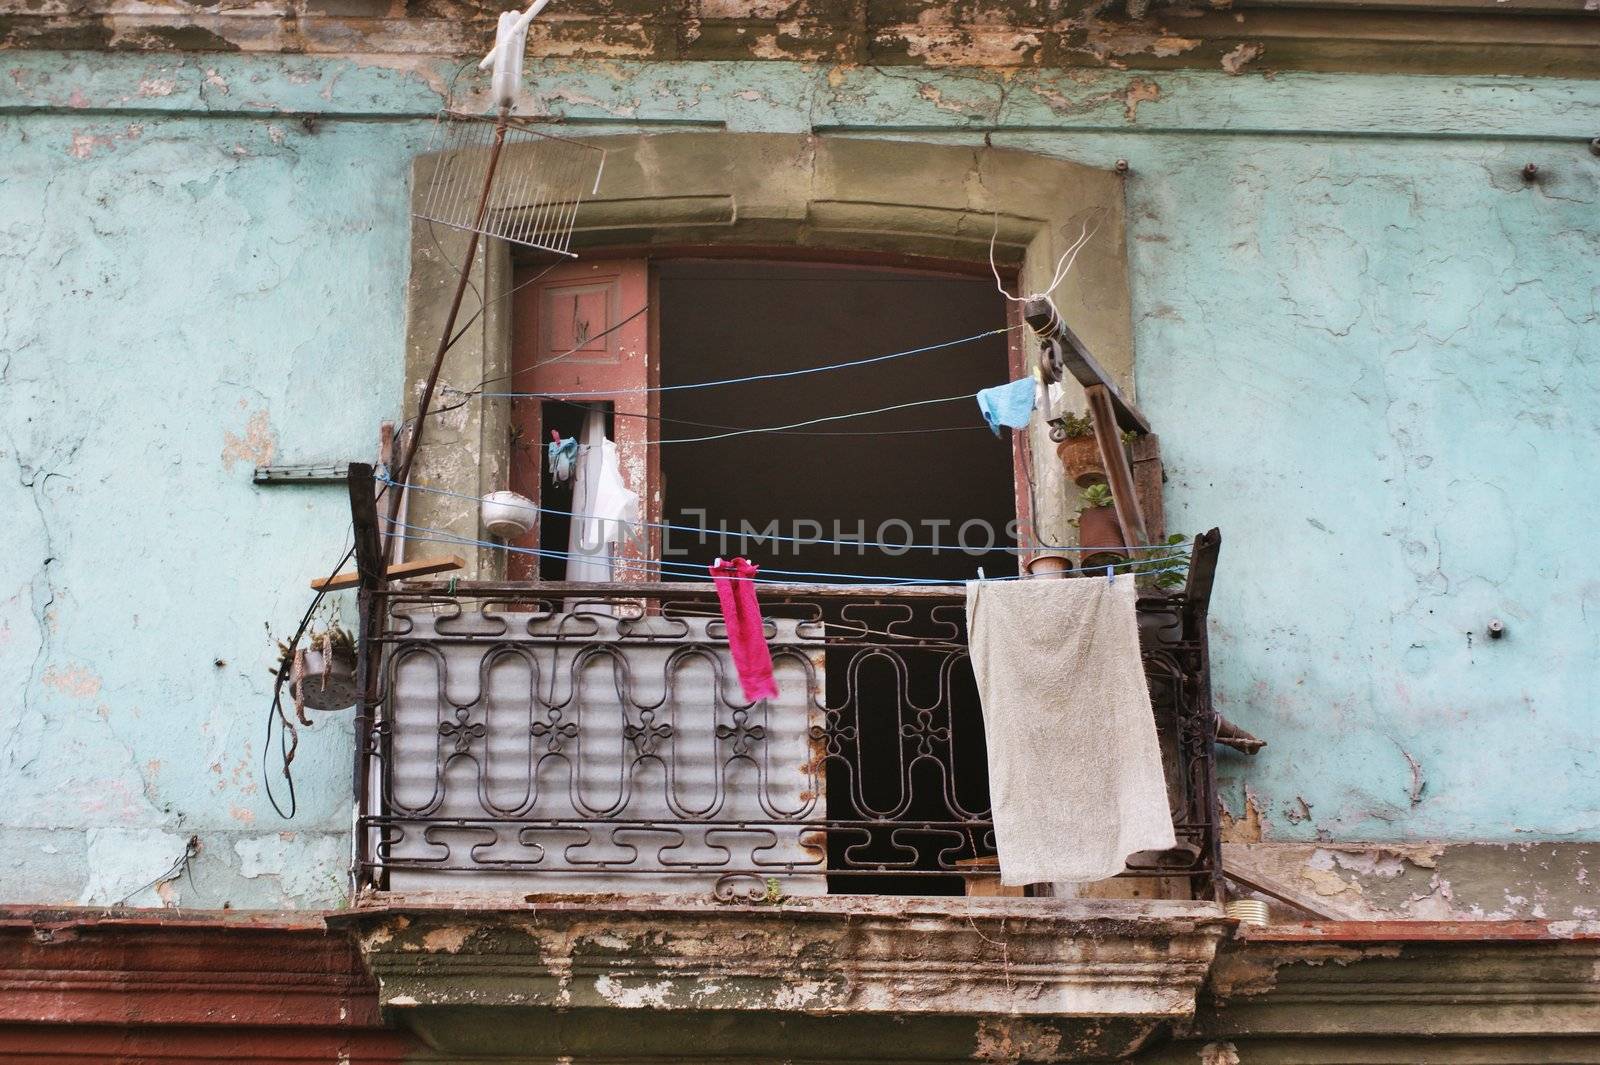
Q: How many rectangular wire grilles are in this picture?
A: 1